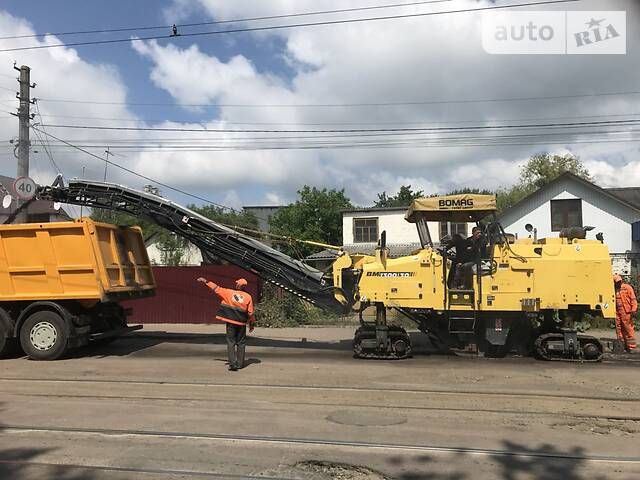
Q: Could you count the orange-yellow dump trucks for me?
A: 1